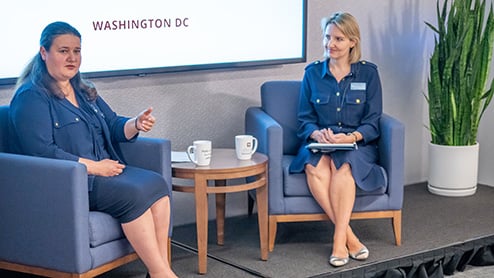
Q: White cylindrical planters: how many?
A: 1